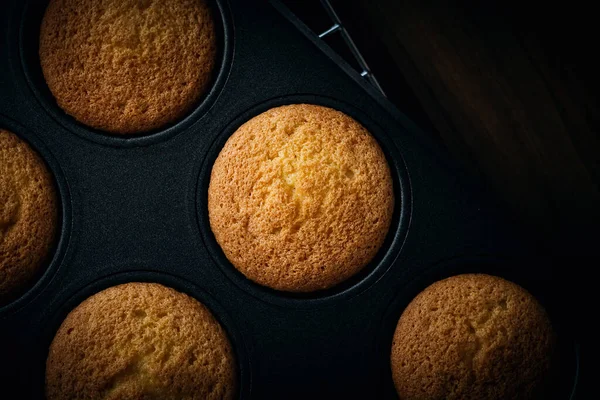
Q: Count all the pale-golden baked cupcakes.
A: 5